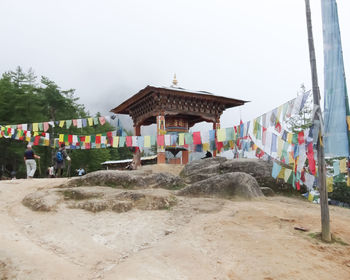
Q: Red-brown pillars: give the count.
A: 4